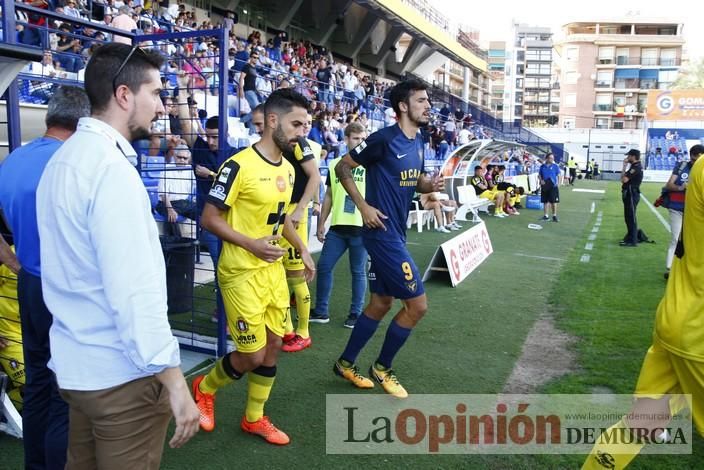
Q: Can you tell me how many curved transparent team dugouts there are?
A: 1